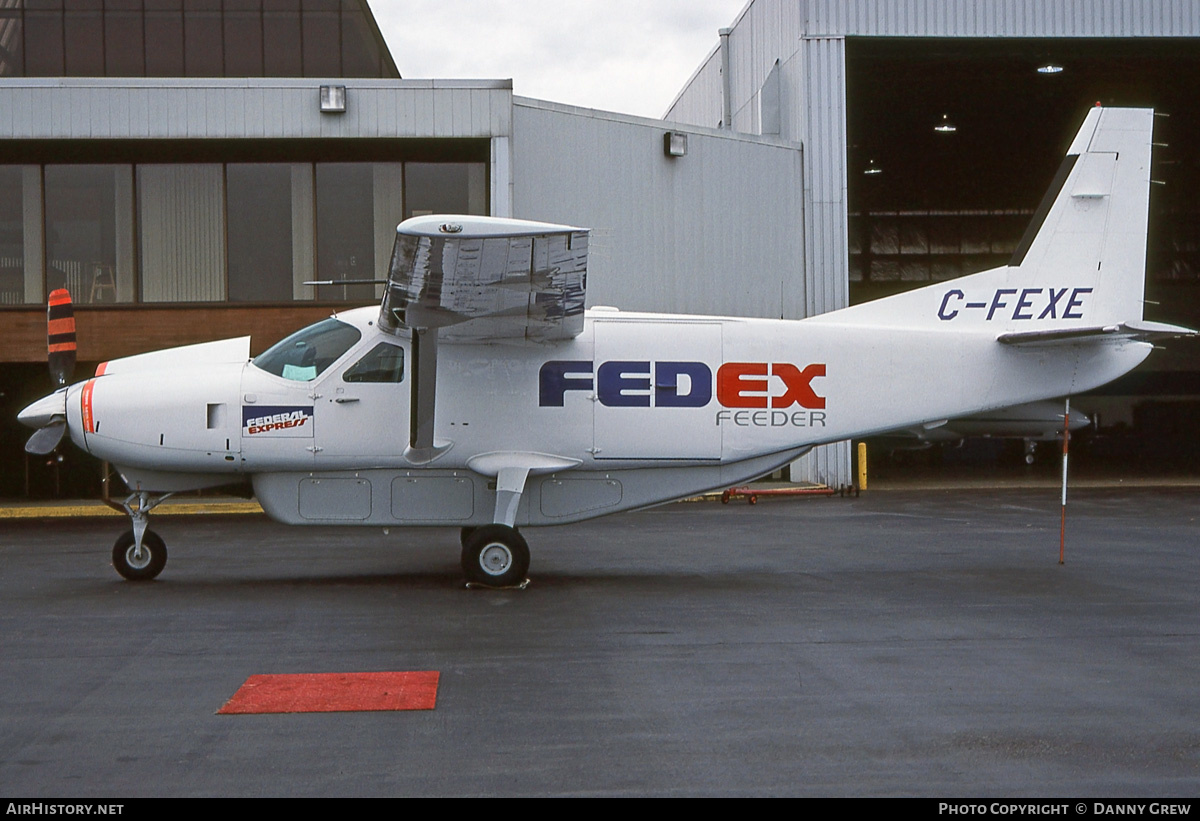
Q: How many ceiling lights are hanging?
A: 3